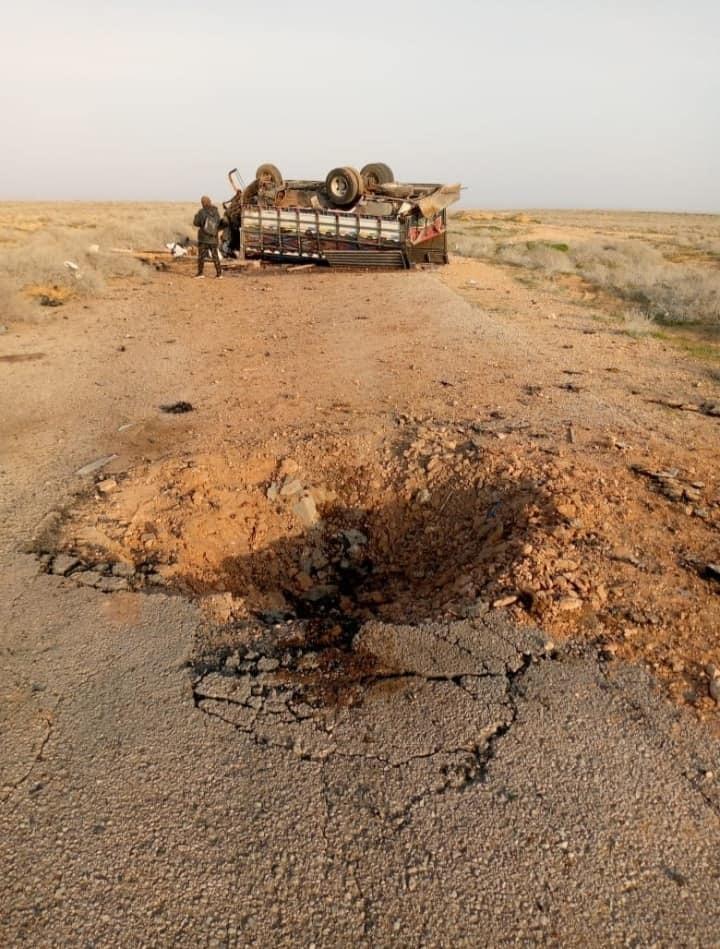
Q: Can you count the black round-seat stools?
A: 0